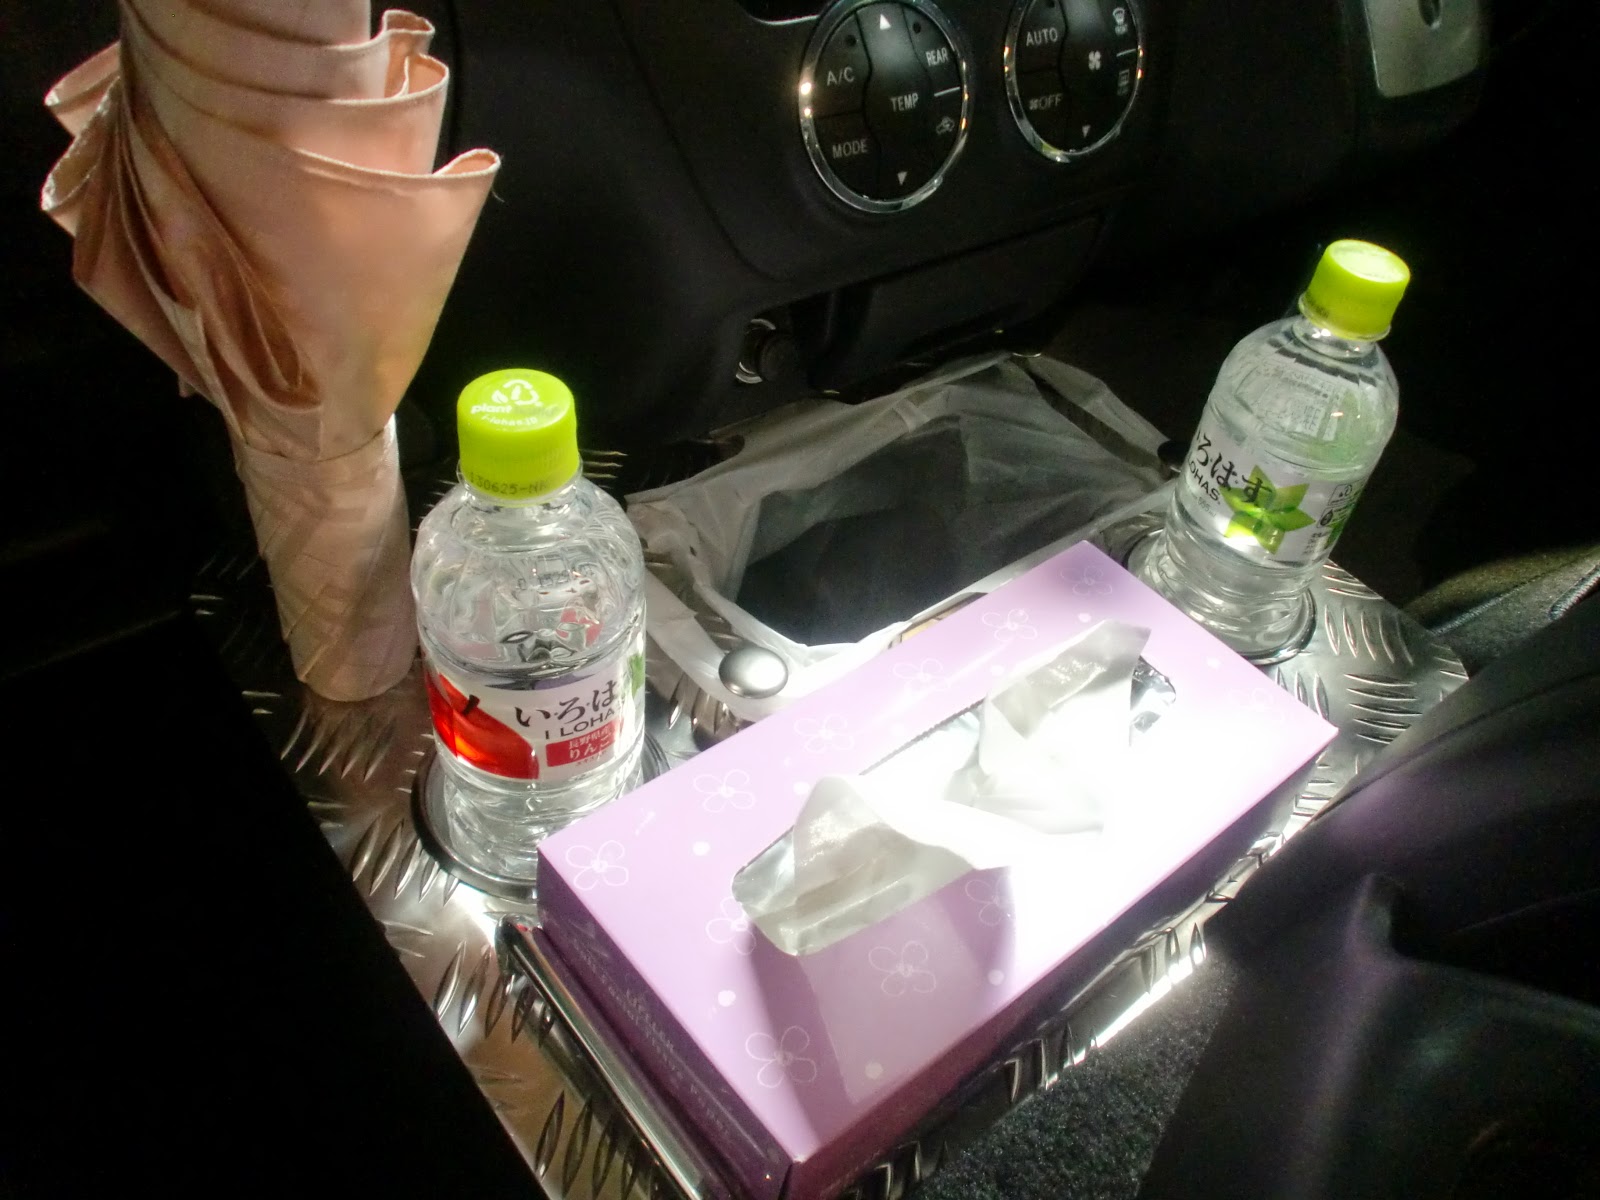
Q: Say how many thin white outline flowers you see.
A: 11